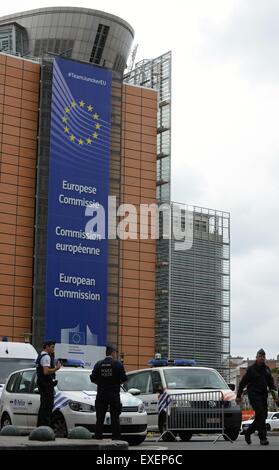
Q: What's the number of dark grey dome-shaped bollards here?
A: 3